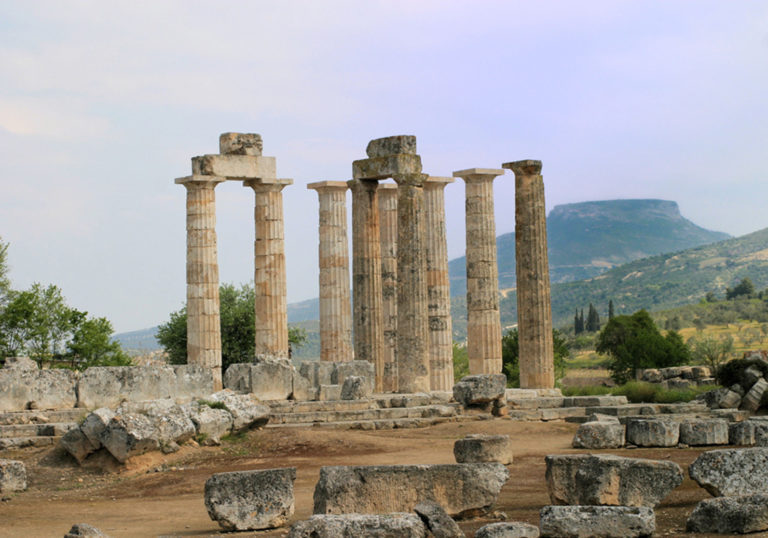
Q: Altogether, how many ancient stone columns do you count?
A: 9